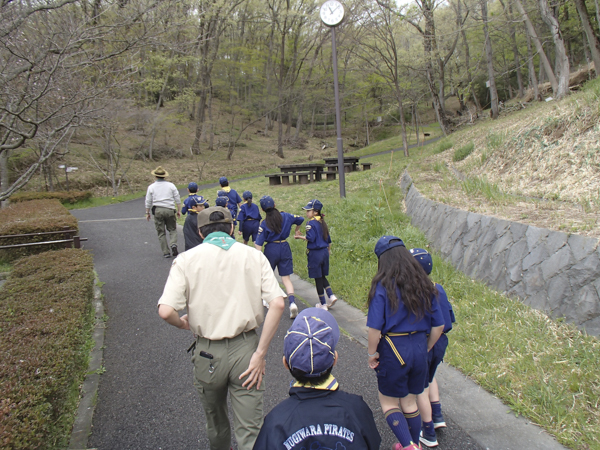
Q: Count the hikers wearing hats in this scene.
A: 13